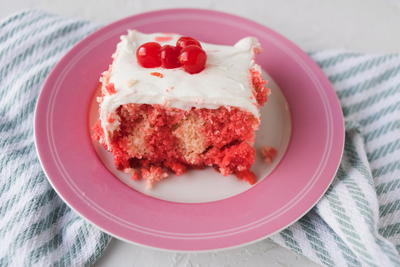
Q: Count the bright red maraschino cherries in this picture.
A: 4